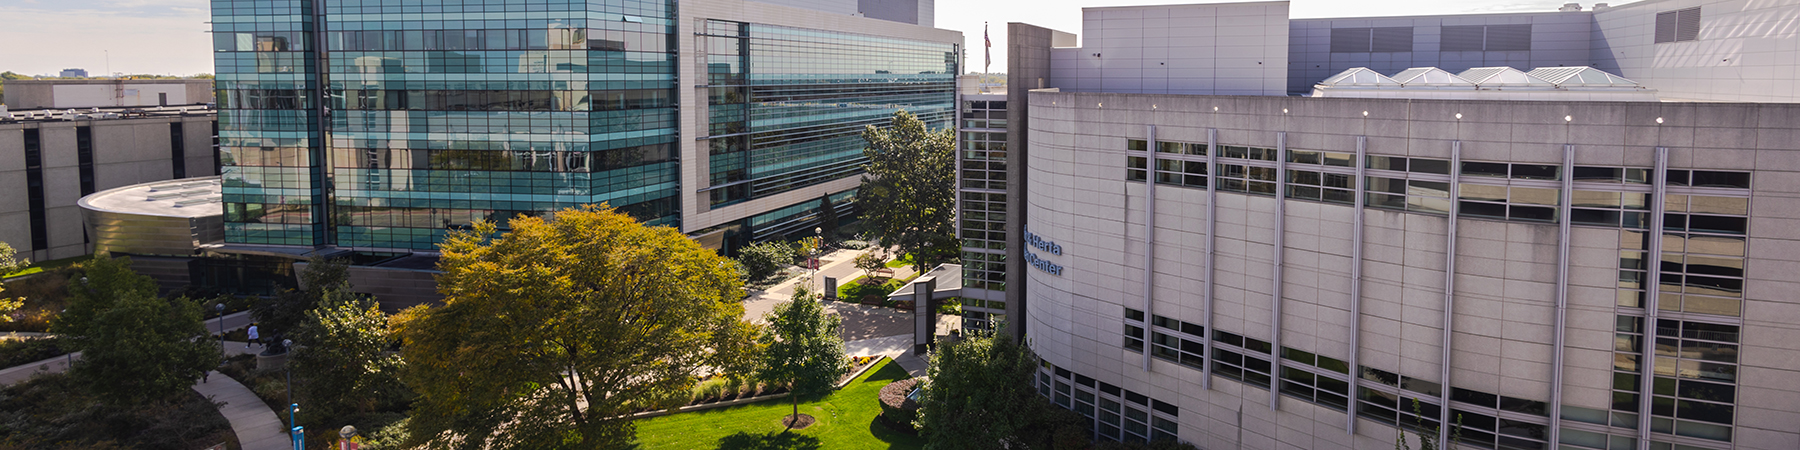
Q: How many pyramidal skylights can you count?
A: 4